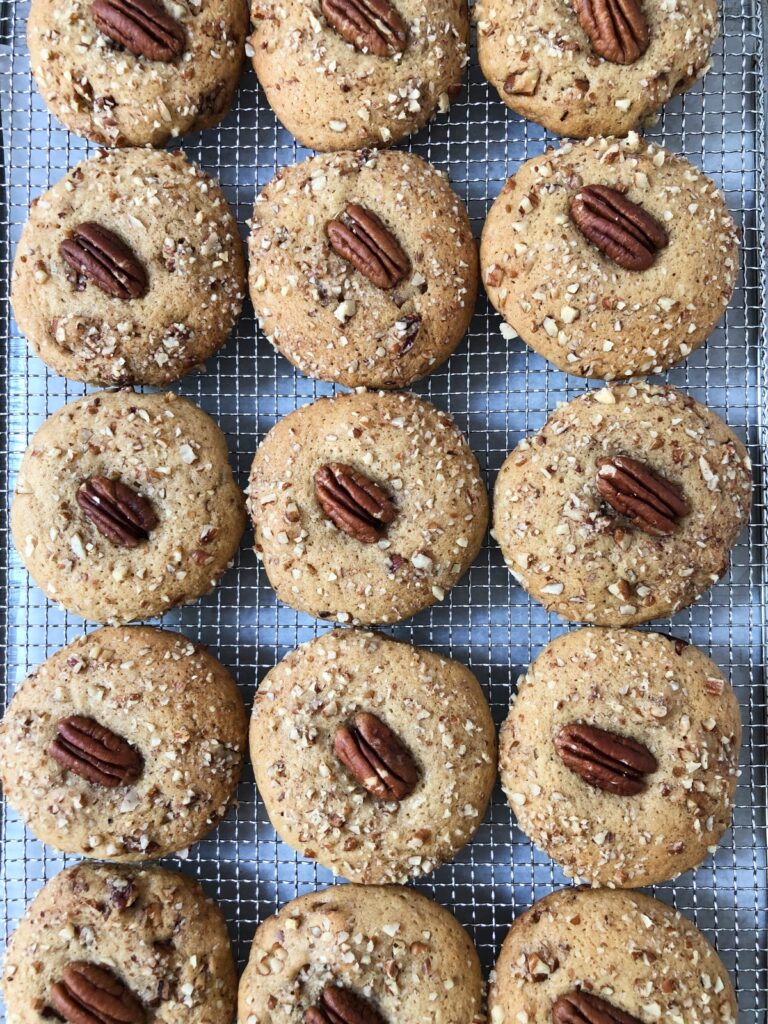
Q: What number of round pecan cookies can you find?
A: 15